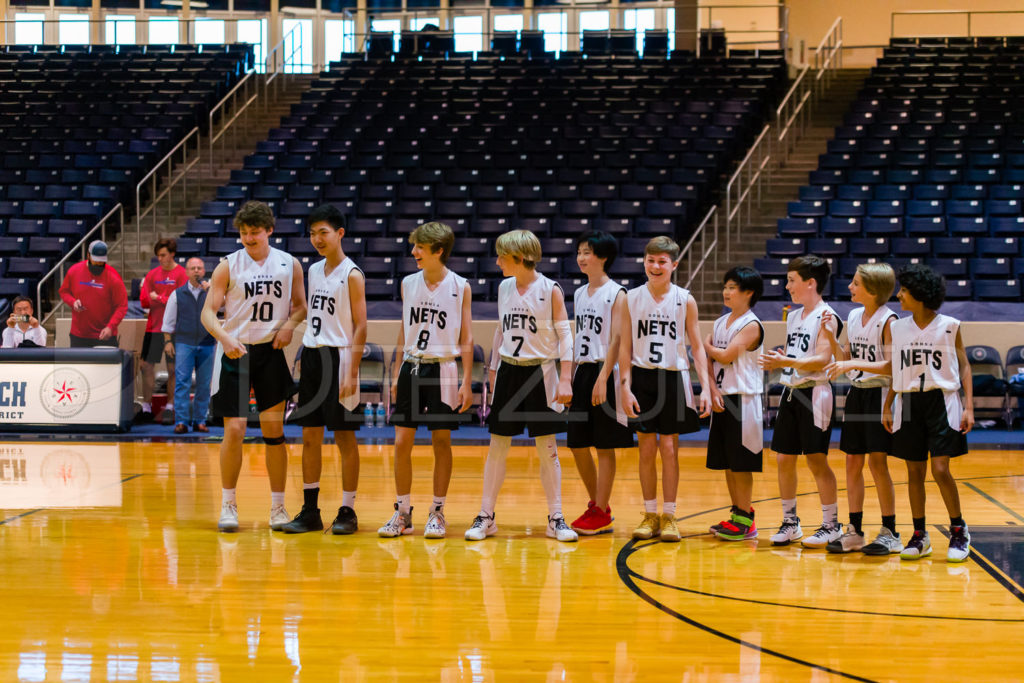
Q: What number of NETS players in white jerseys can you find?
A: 10